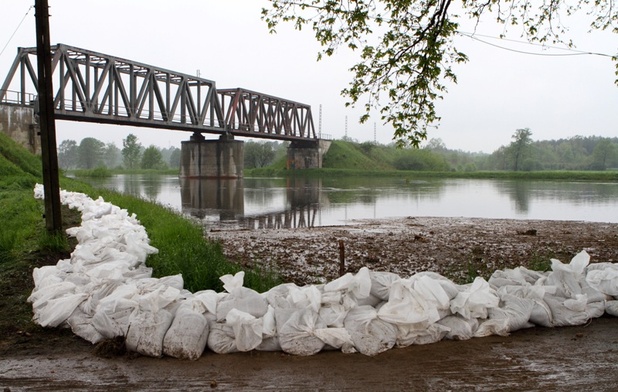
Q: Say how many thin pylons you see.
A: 3